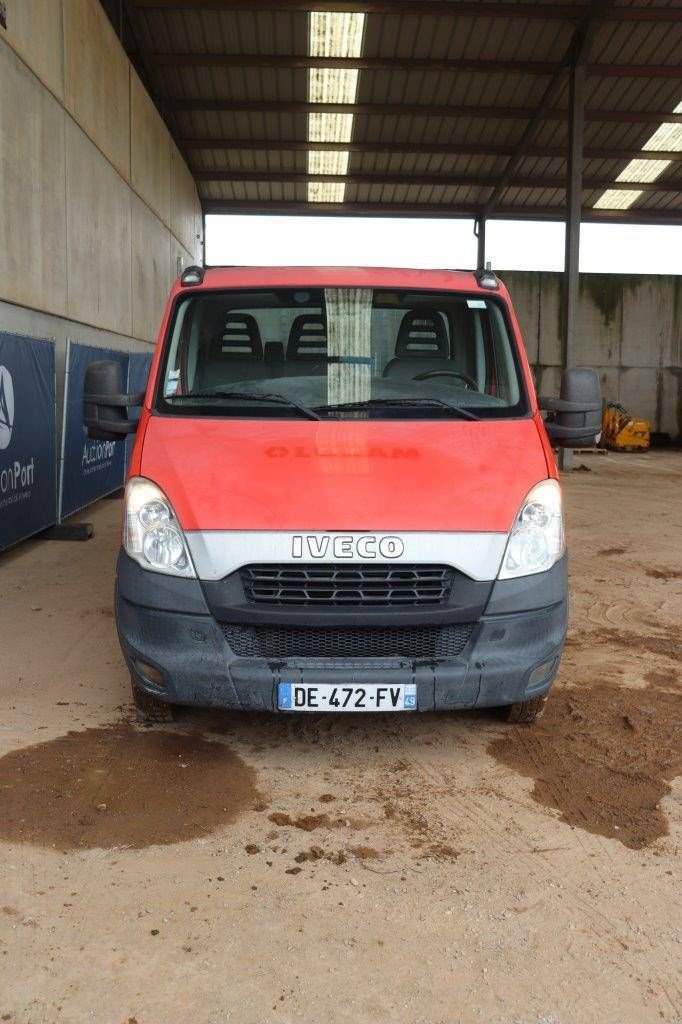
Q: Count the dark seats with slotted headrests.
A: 3